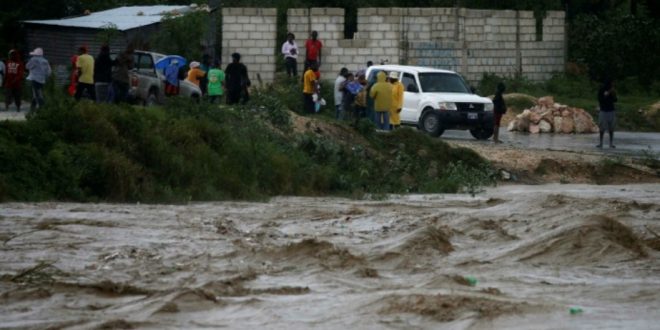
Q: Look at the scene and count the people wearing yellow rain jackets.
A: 2